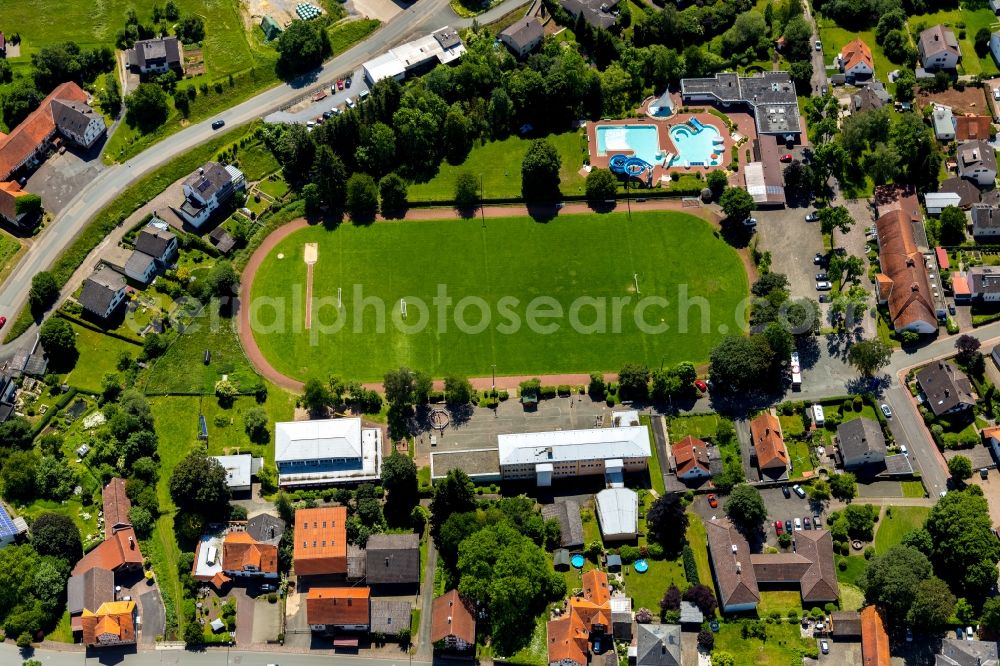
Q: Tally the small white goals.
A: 3